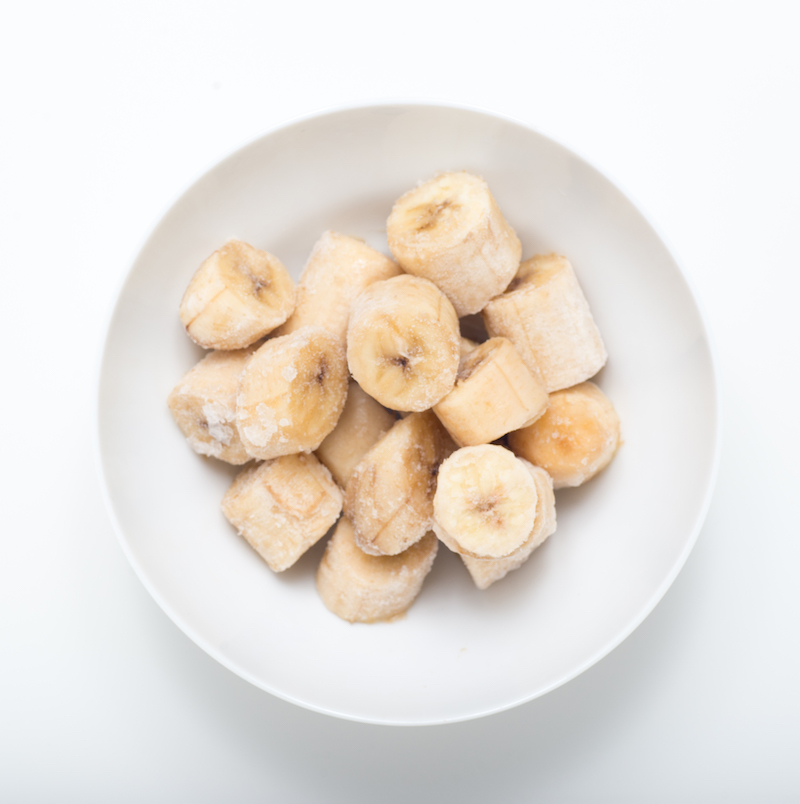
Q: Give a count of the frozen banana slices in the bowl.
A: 15